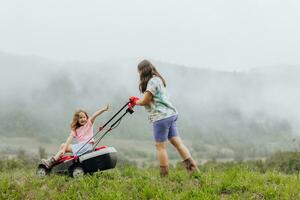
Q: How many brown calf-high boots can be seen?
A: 2